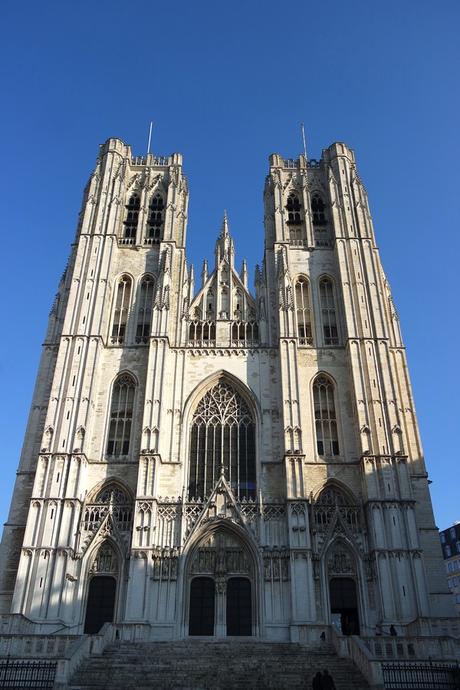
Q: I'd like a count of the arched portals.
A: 3